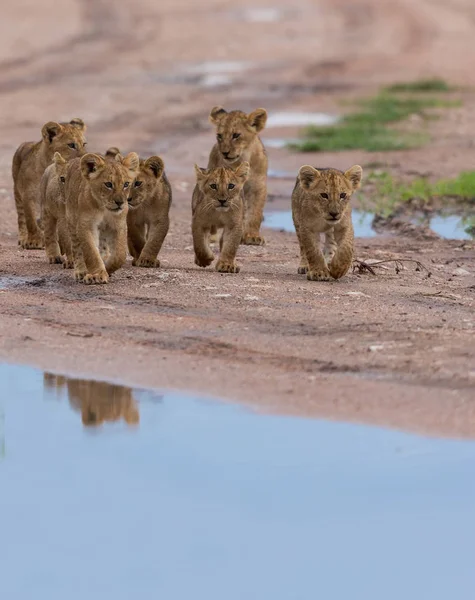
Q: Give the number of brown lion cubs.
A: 7